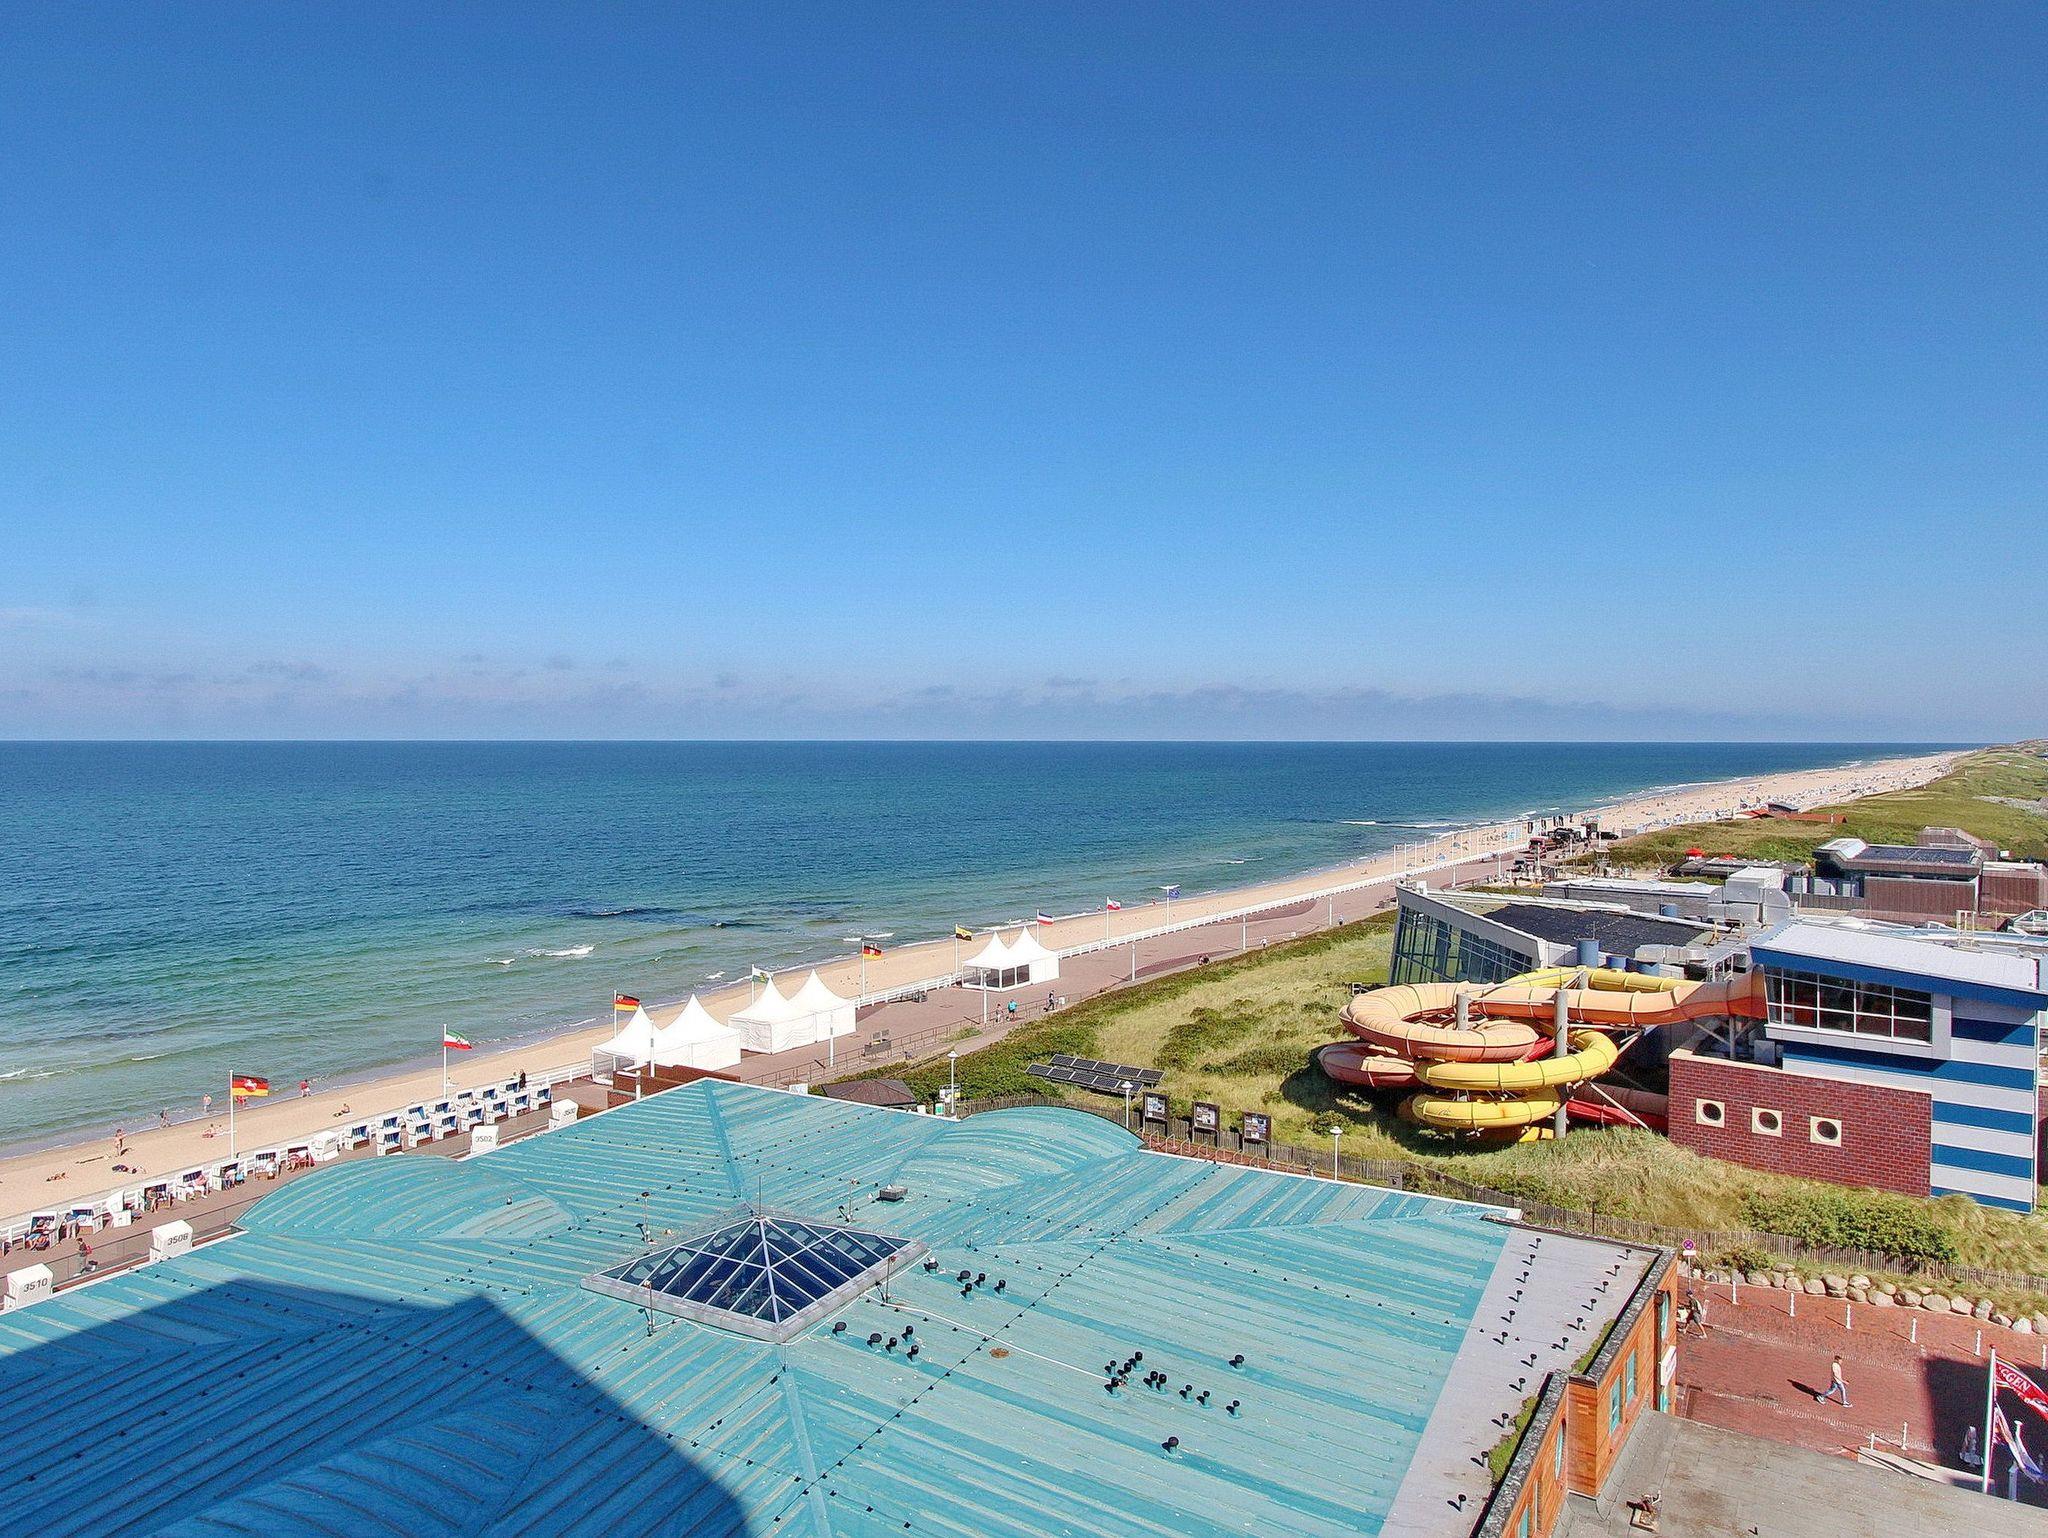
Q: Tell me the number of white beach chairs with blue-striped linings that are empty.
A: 14